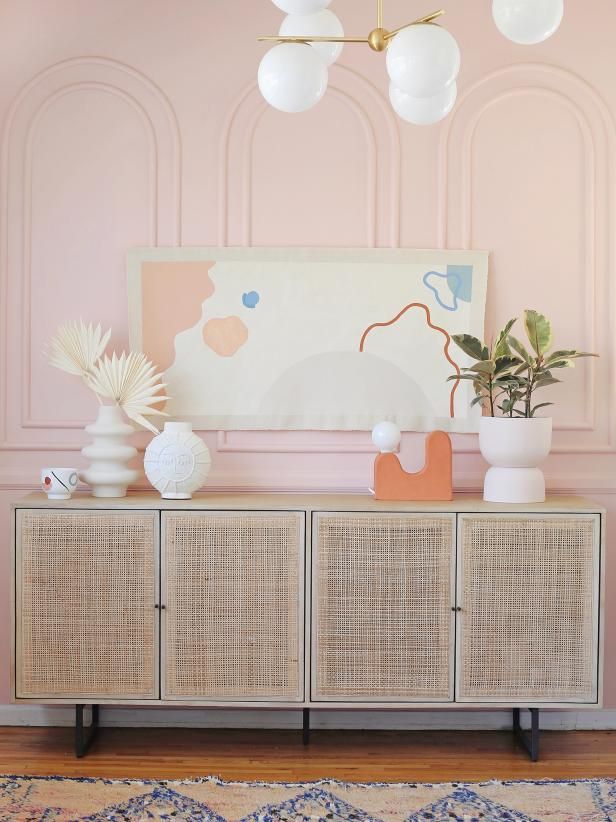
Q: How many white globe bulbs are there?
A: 7